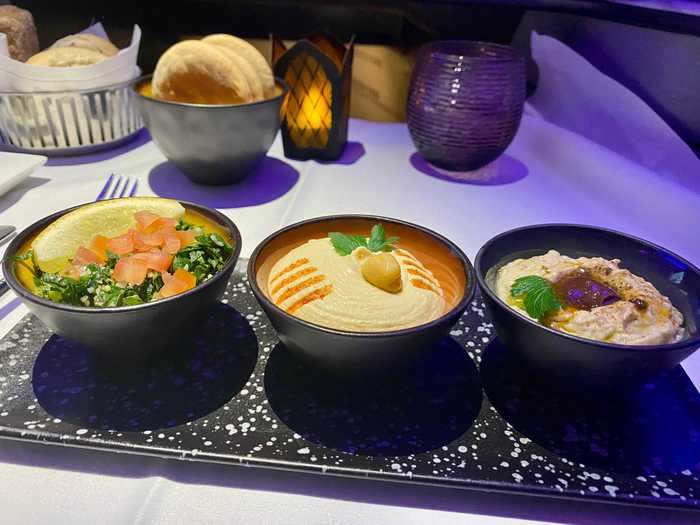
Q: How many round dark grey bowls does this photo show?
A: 4